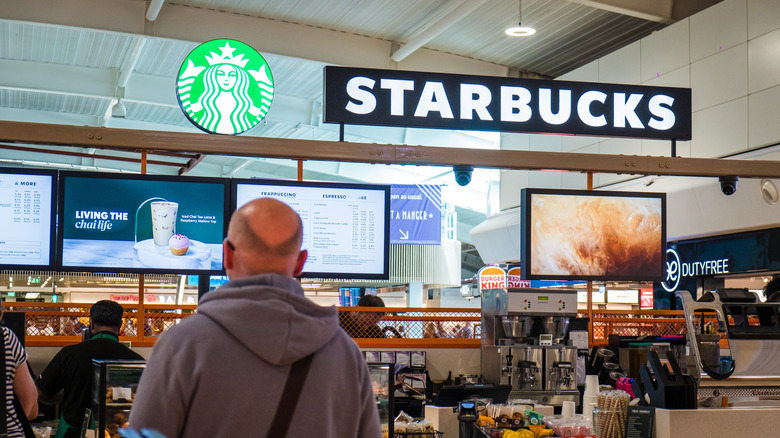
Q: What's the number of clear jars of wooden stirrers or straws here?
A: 1